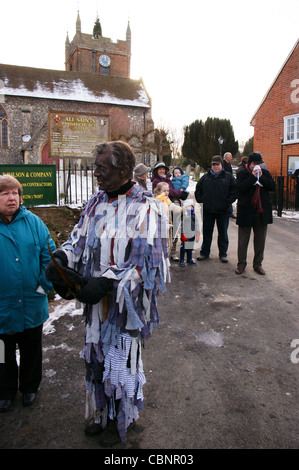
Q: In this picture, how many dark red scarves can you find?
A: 1